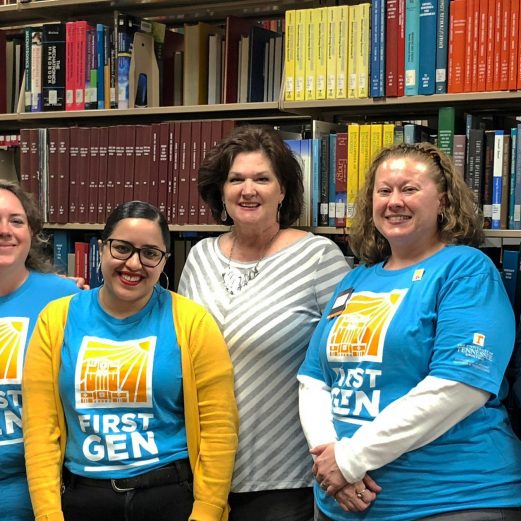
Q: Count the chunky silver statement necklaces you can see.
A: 1